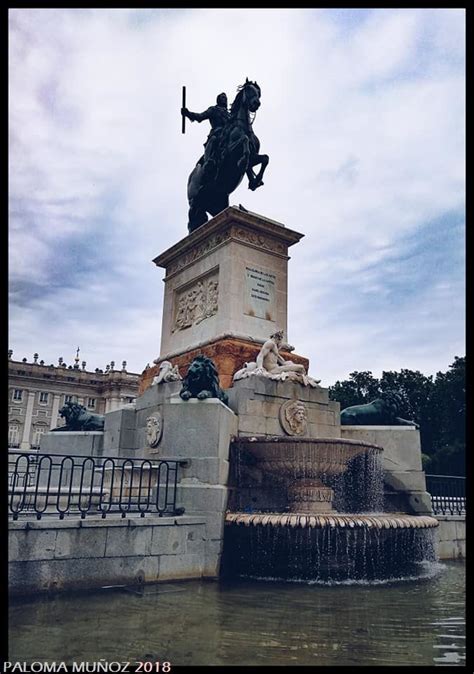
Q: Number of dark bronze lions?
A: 3